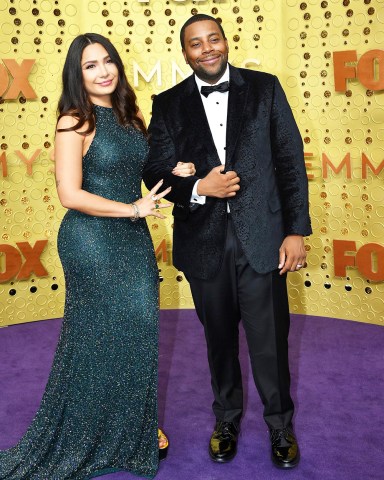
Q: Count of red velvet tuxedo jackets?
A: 0